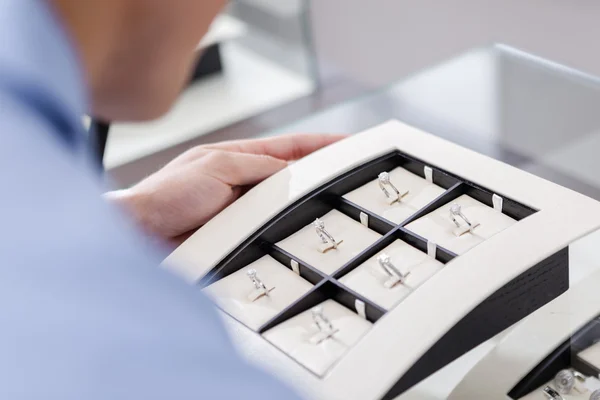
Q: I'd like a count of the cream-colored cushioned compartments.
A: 6